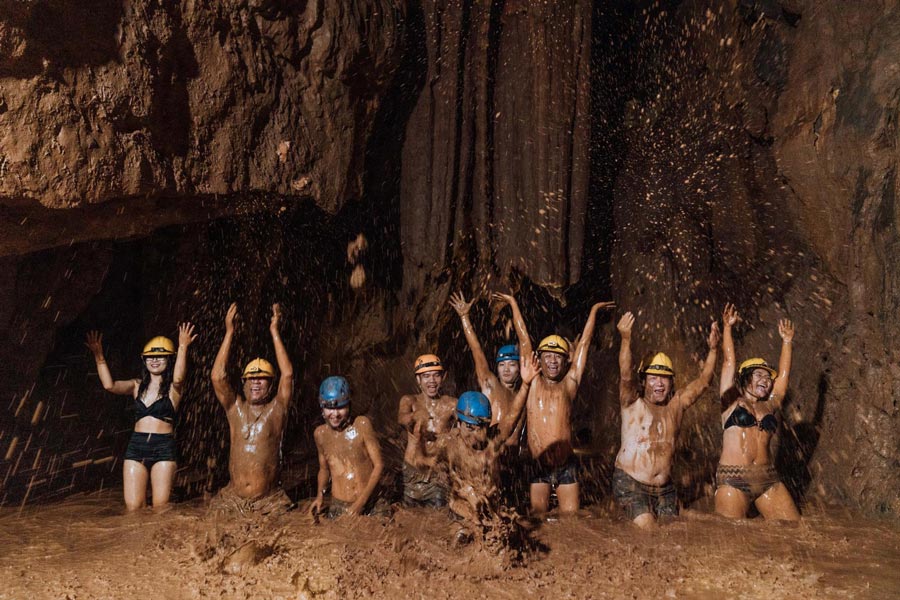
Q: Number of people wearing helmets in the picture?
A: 9